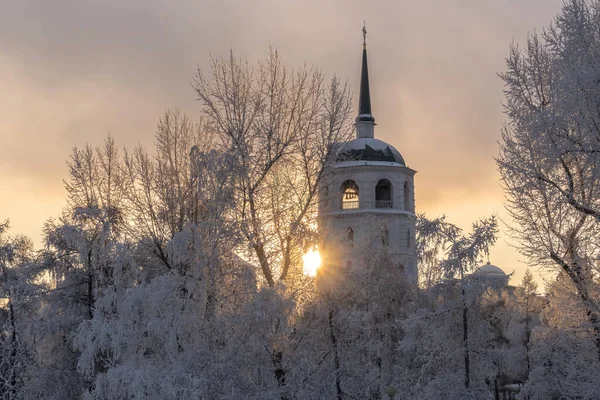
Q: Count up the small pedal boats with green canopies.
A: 0